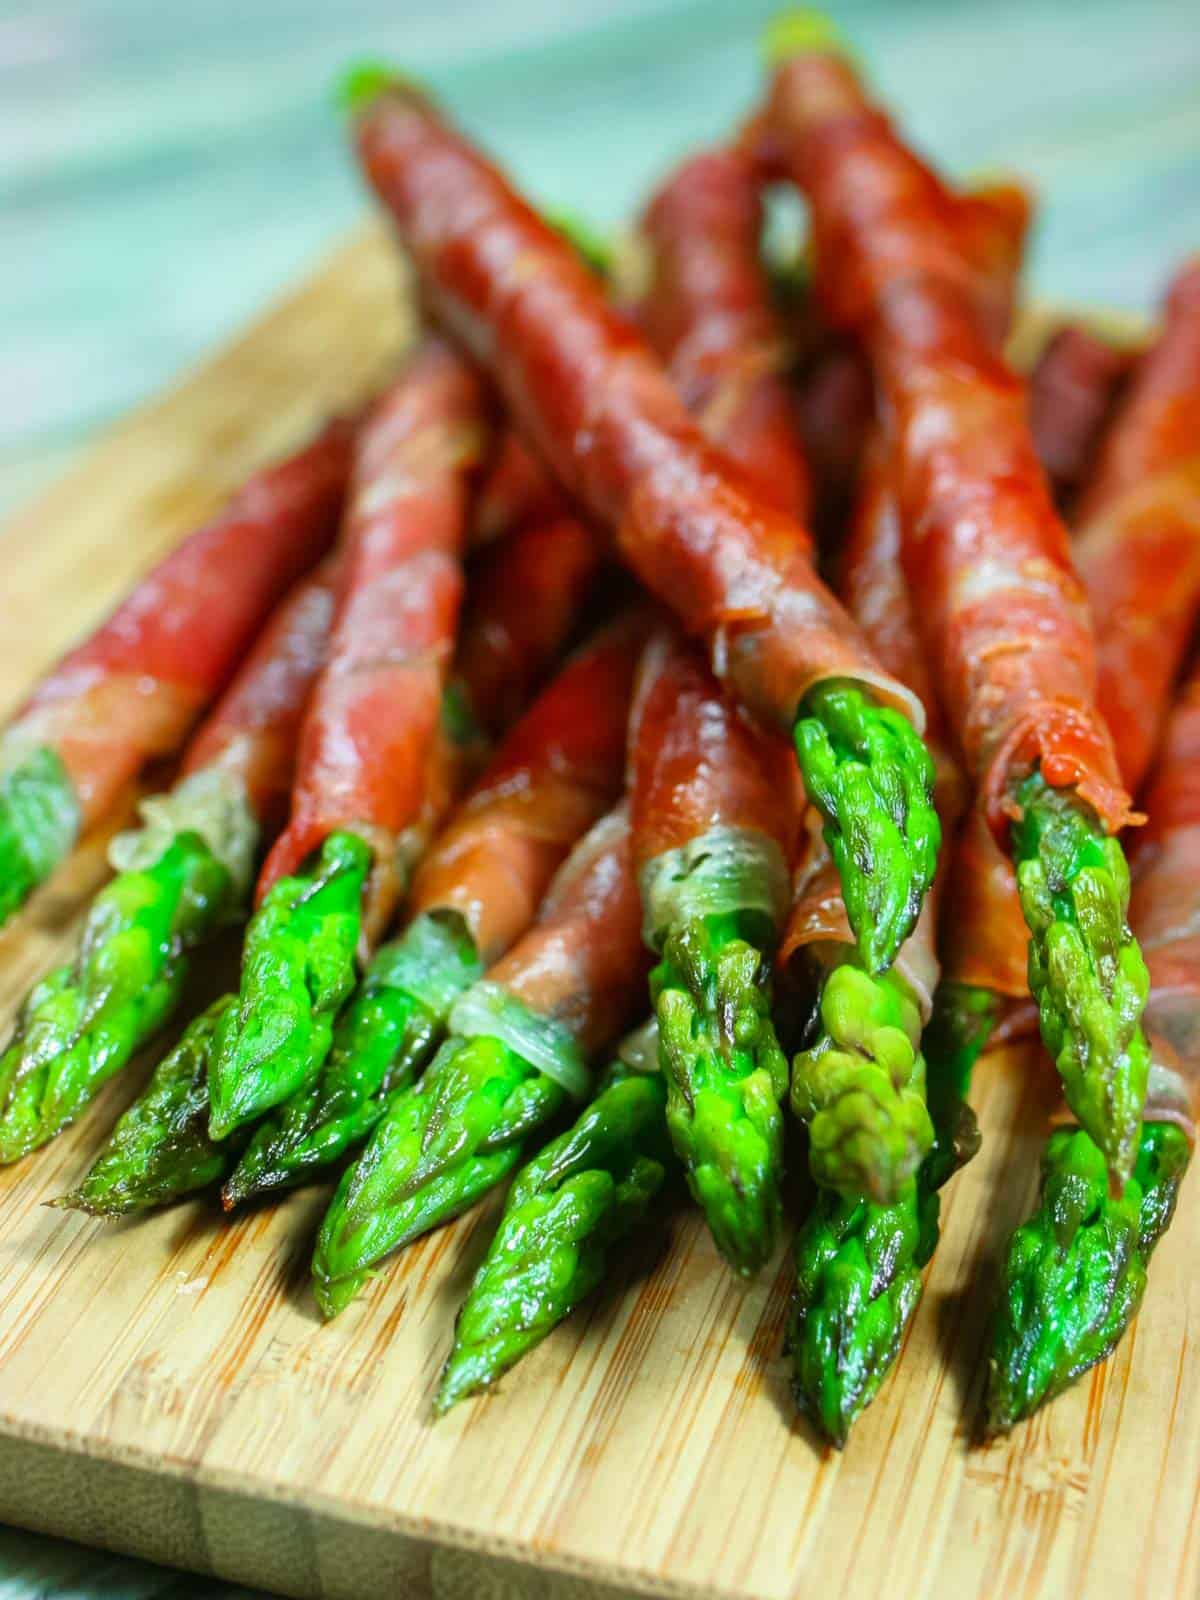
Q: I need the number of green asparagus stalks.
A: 13